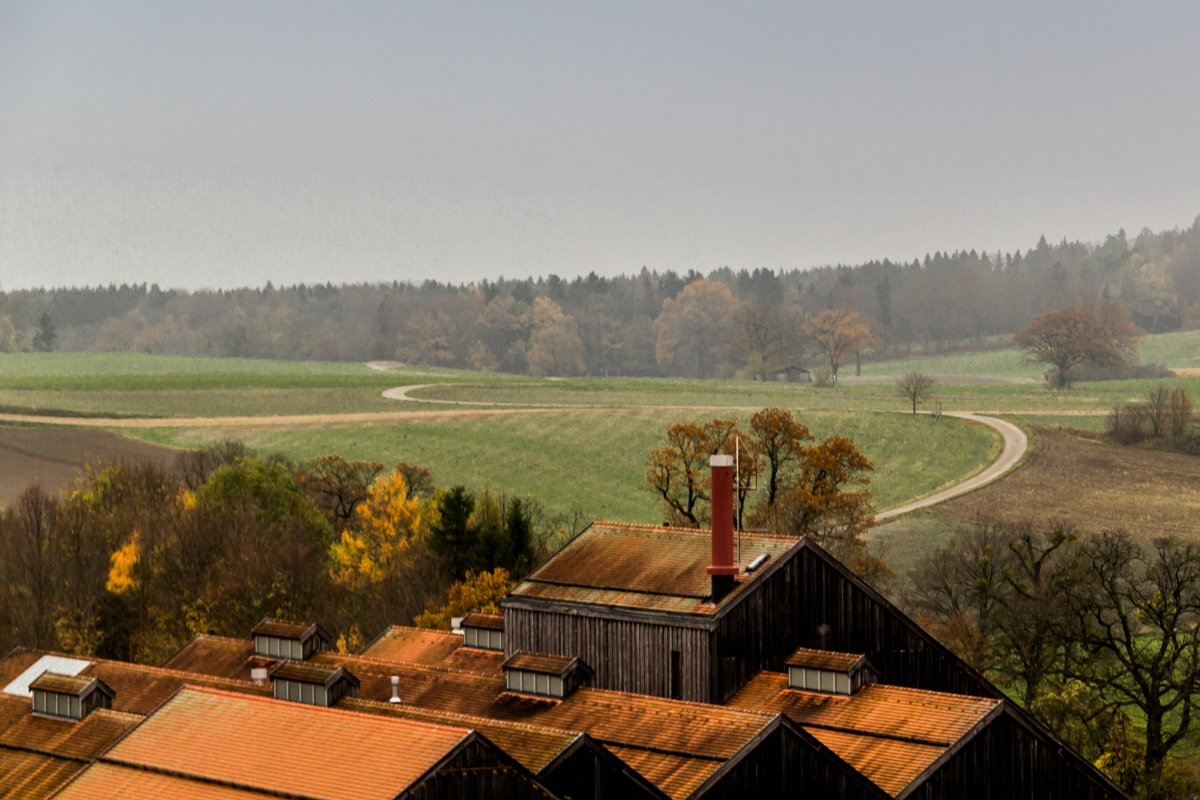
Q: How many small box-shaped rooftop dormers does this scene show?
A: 6